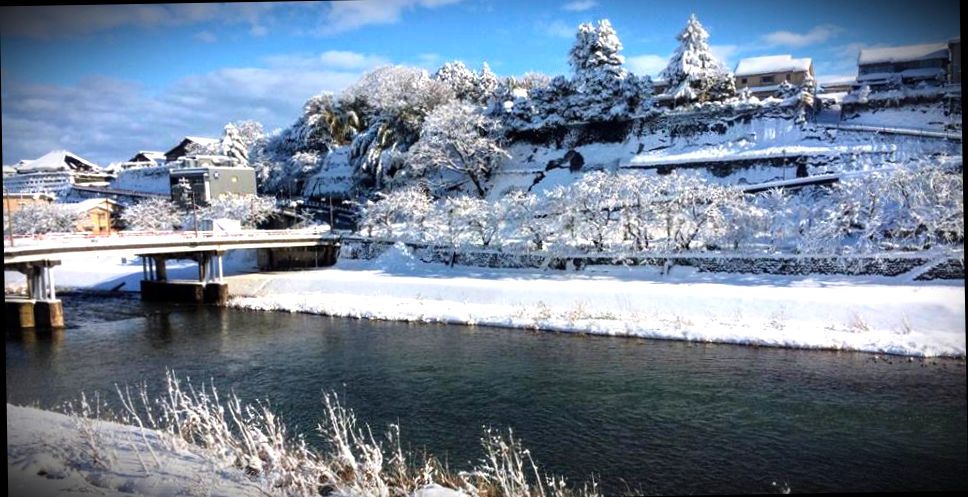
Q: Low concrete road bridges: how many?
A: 1